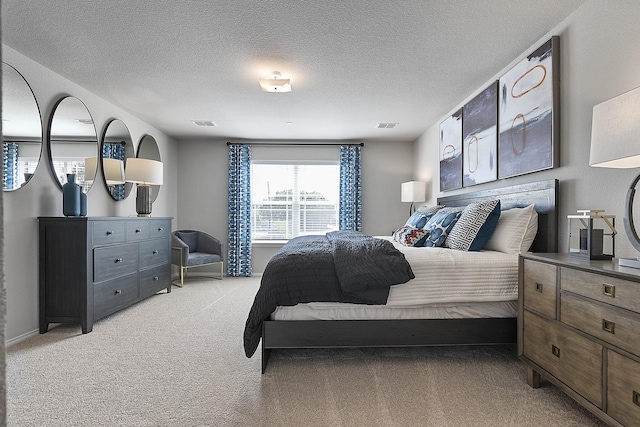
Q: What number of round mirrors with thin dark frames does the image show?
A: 4